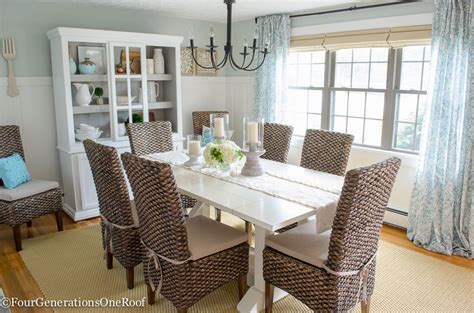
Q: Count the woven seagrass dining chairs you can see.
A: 8